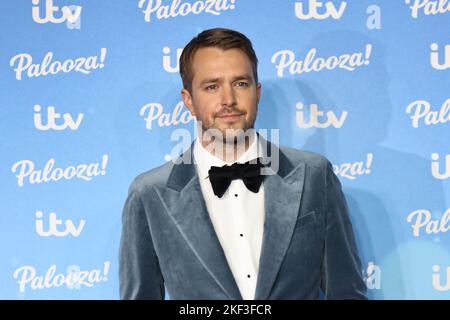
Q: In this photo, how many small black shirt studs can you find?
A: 3